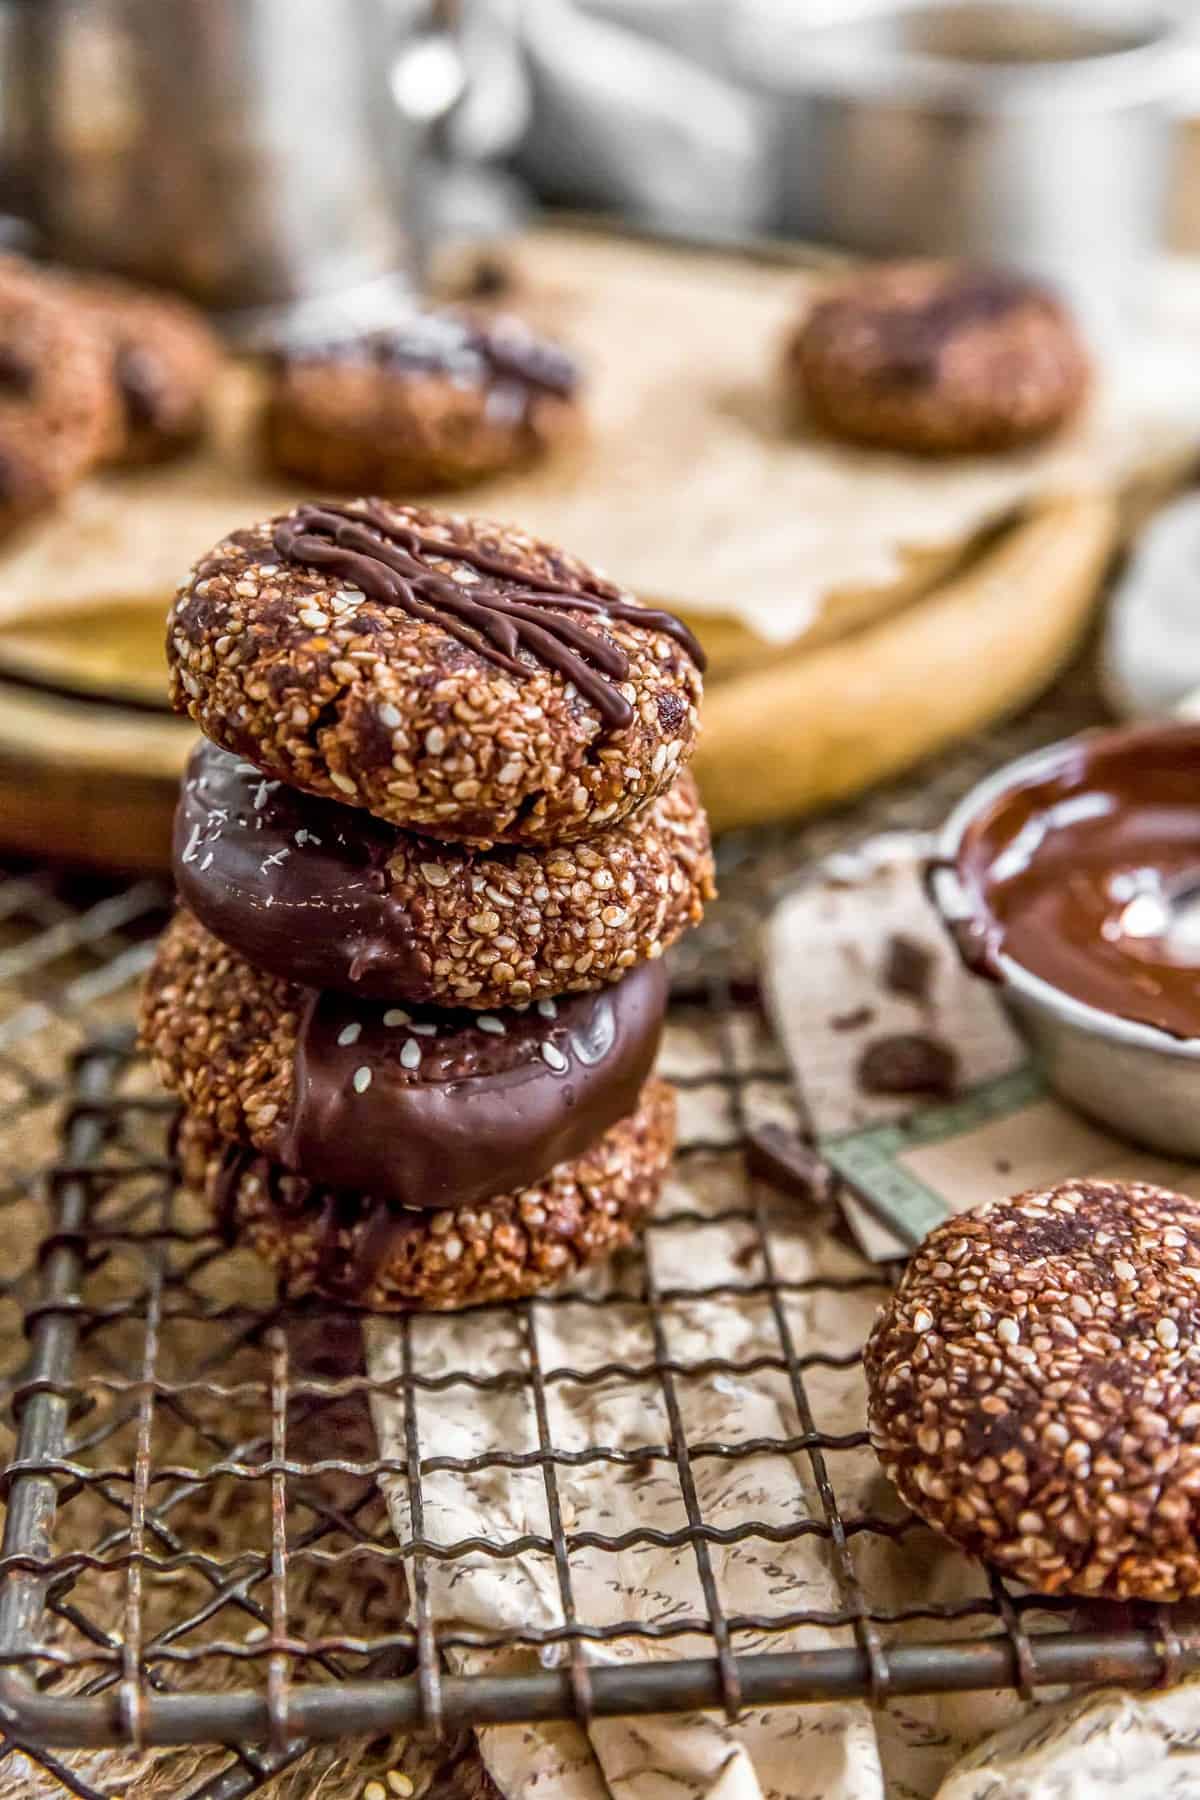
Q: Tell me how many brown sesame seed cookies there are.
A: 9